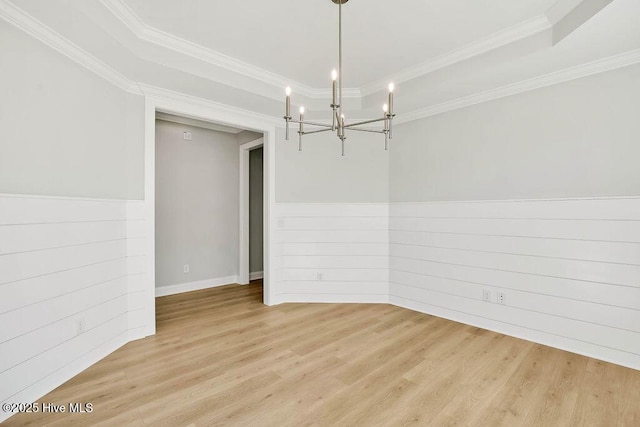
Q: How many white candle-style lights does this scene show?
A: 6